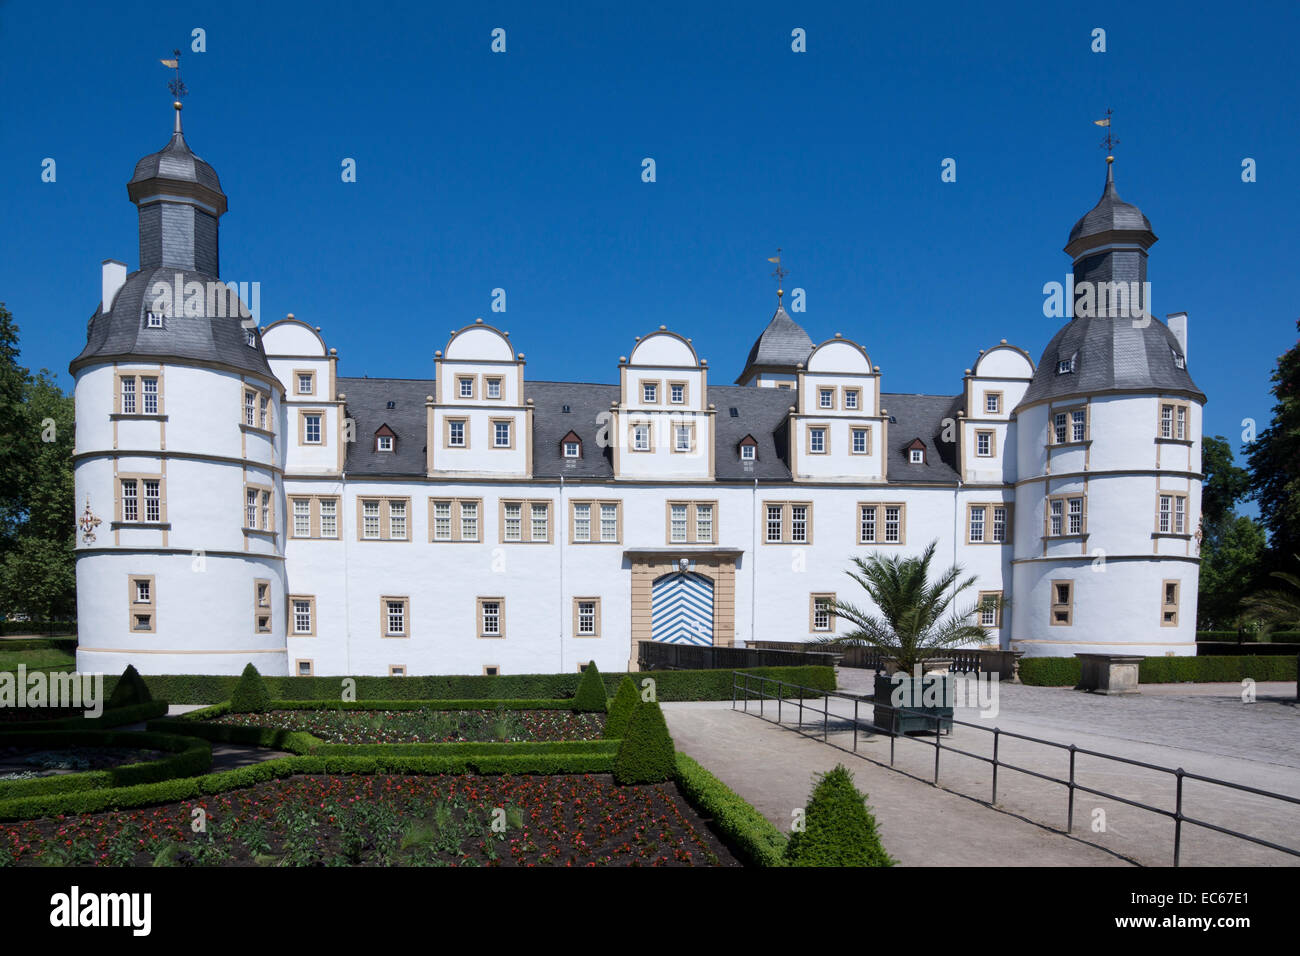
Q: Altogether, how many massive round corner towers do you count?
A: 2